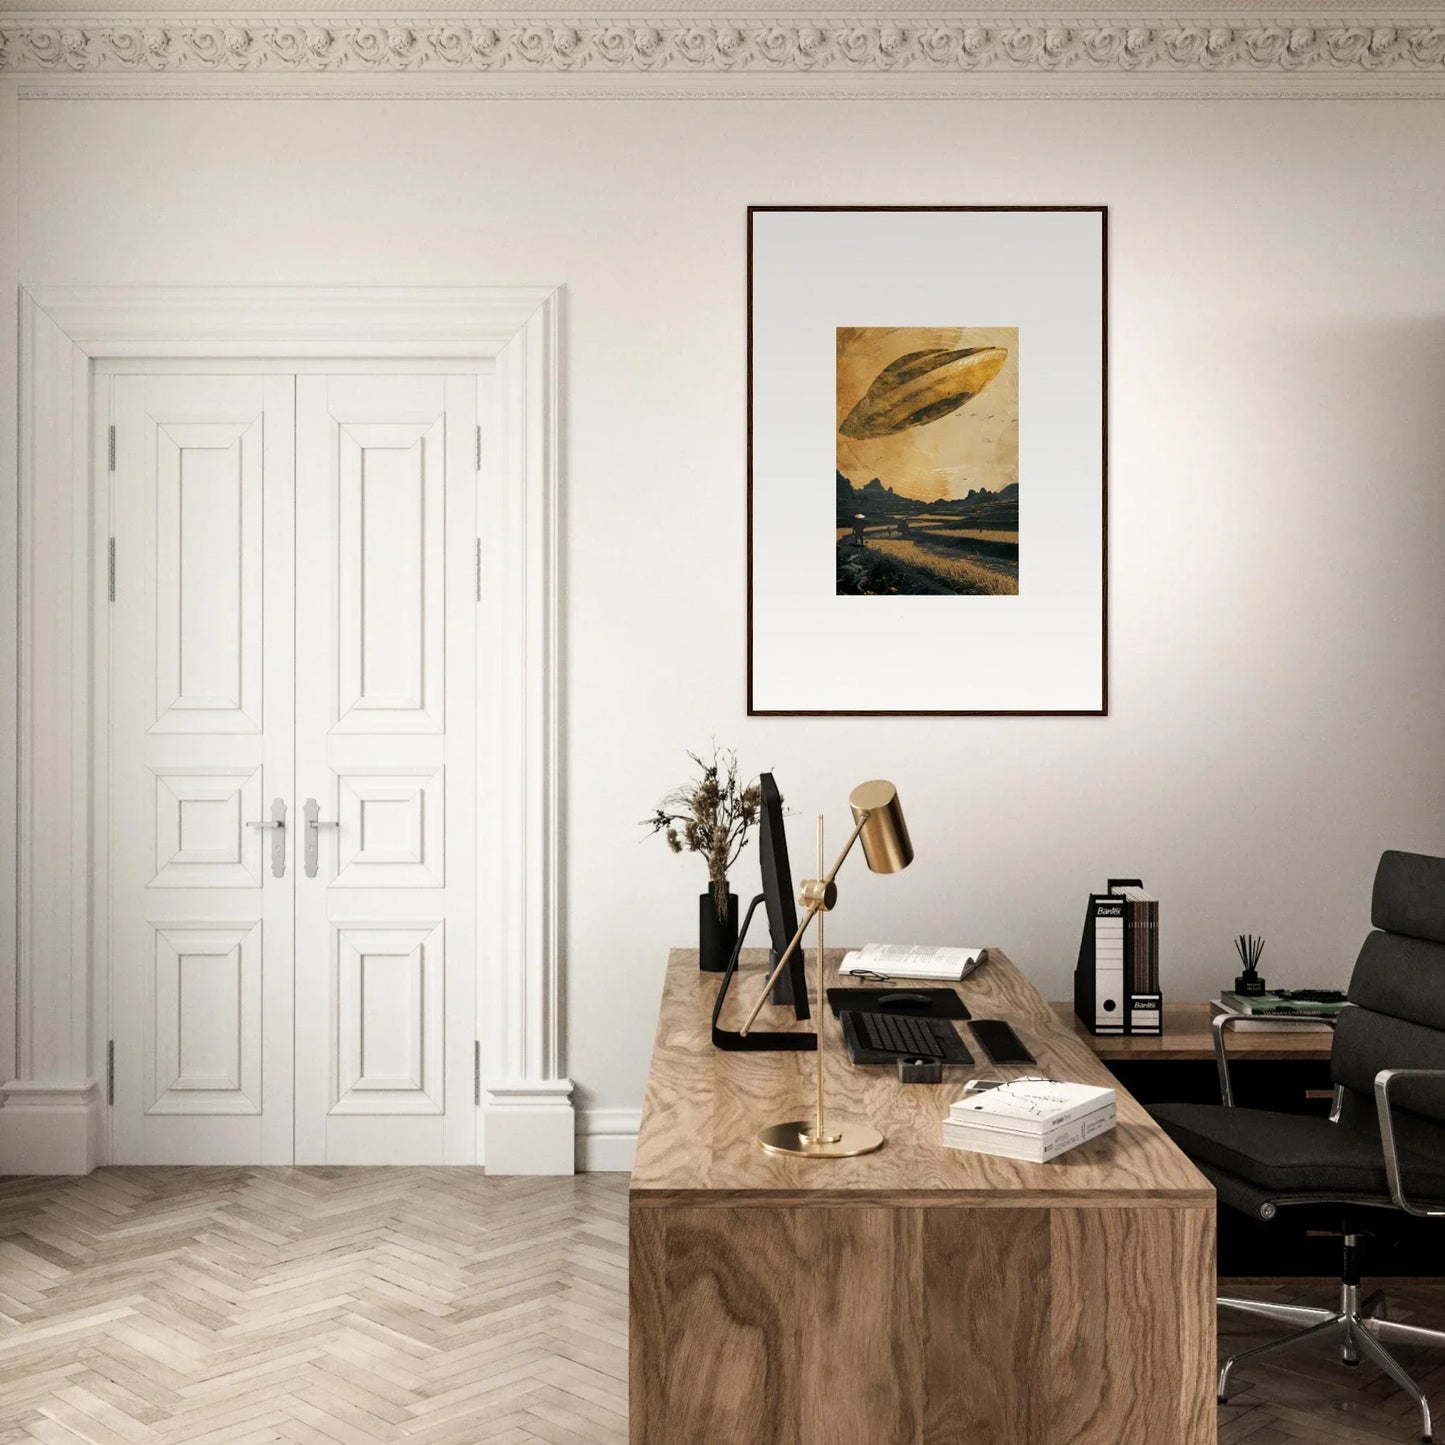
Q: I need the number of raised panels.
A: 6